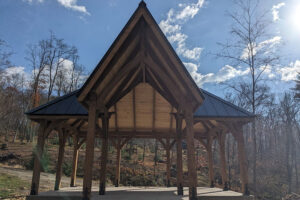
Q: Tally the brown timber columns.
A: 12